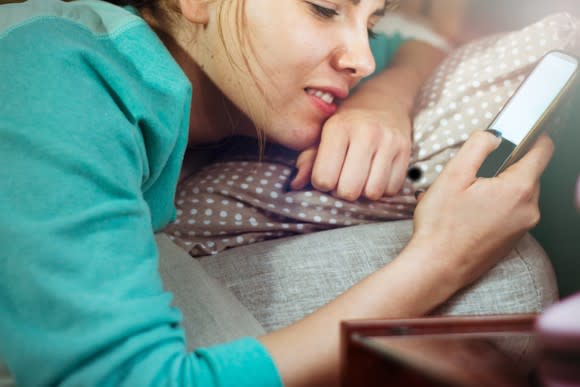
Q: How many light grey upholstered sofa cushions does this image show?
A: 1